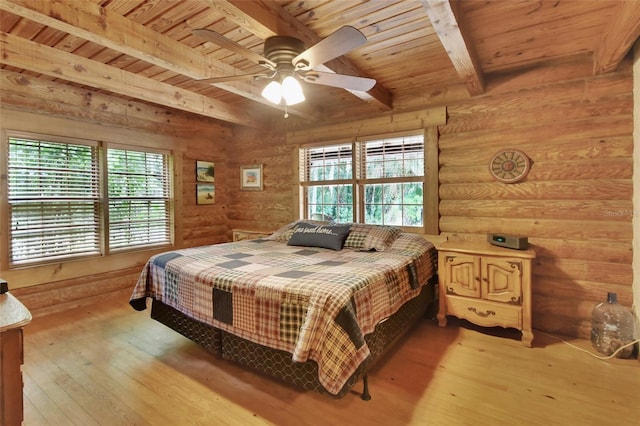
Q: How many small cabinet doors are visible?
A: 2